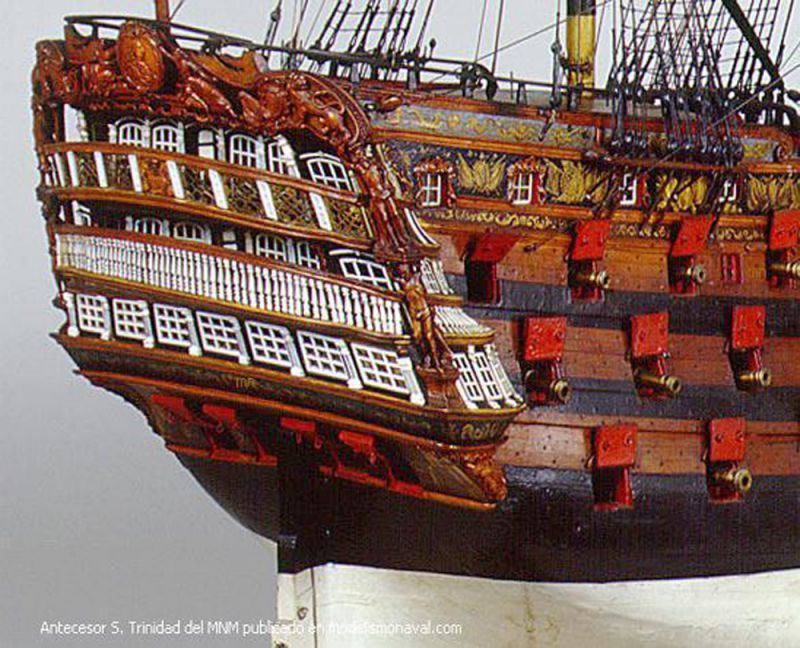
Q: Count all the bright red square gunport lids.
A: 9